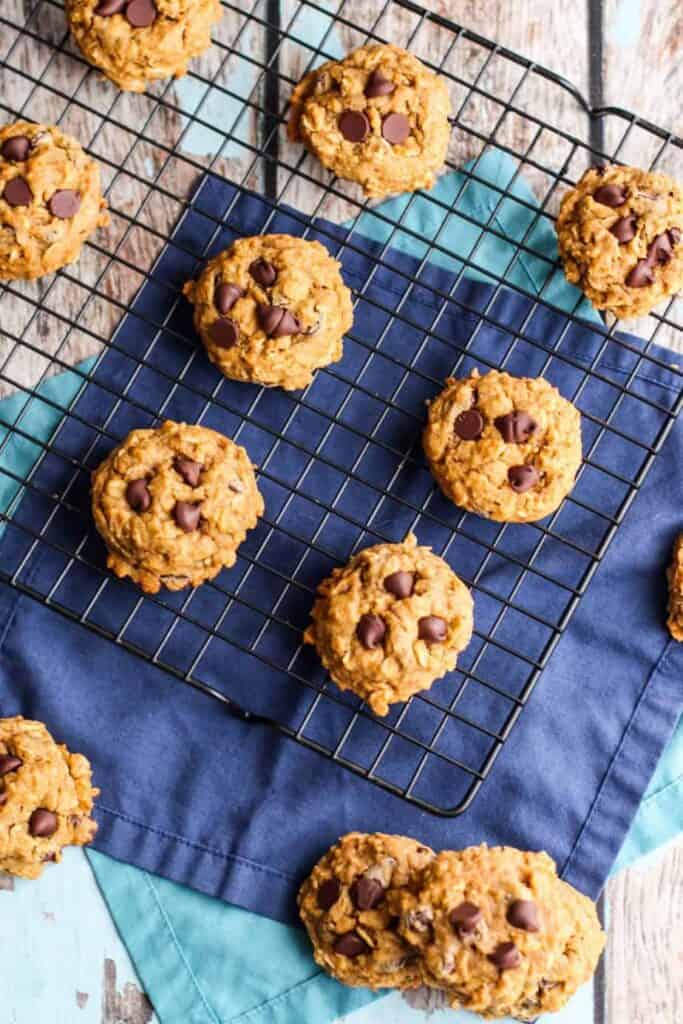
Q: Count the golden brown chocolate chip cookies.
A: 12